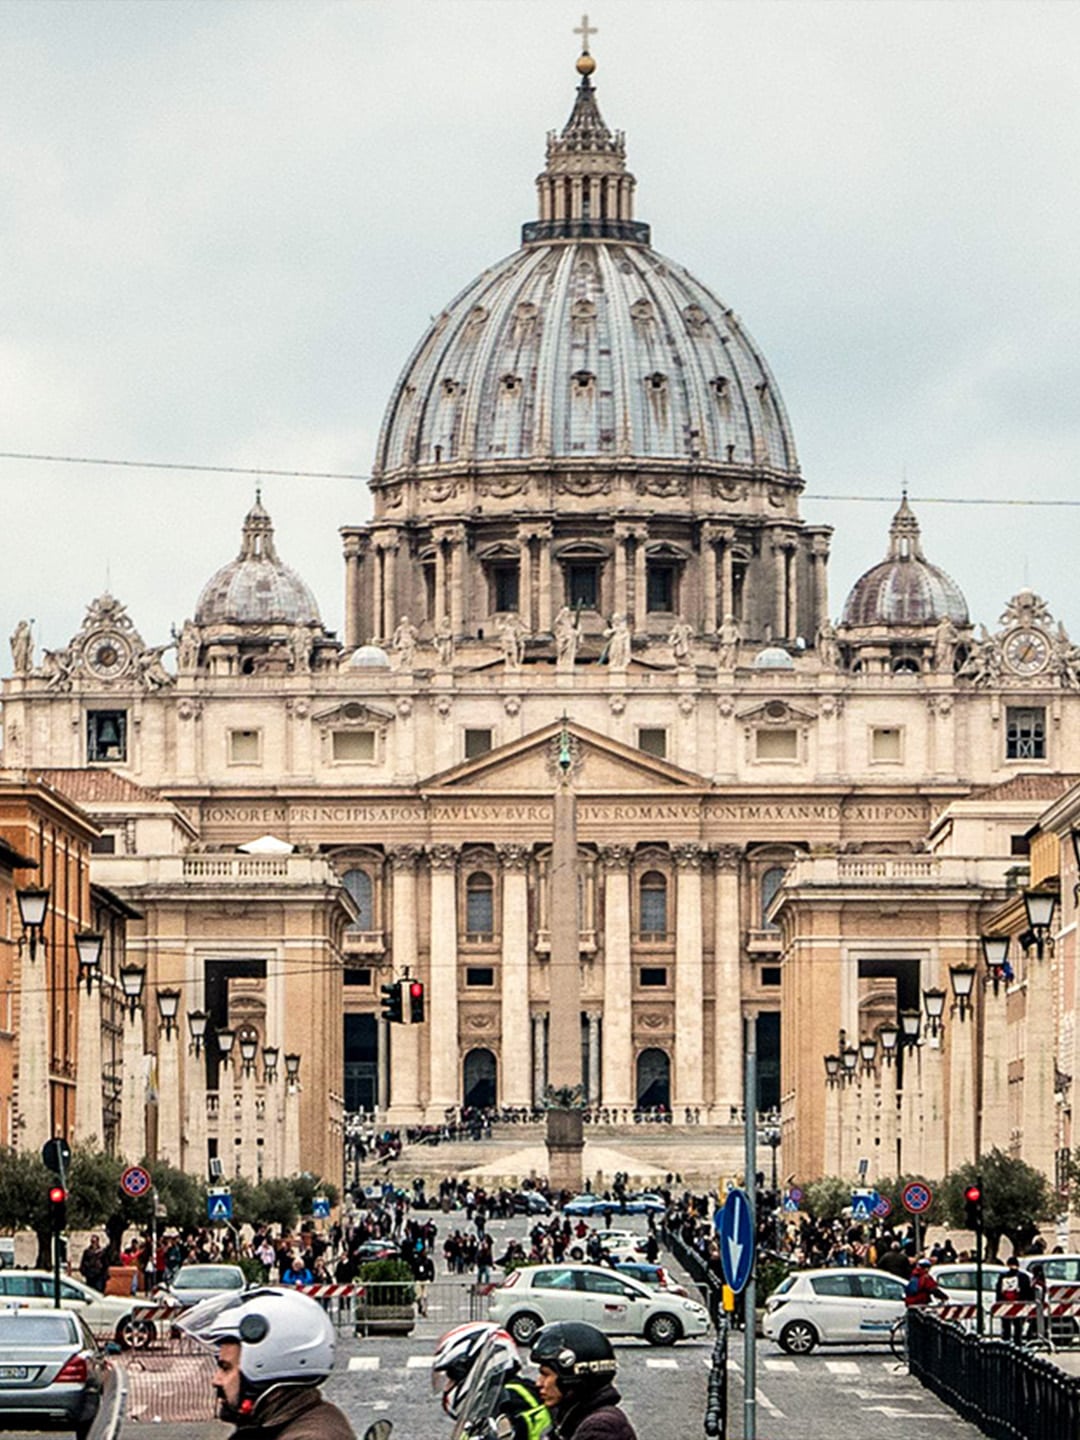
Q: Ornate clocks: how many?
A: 2